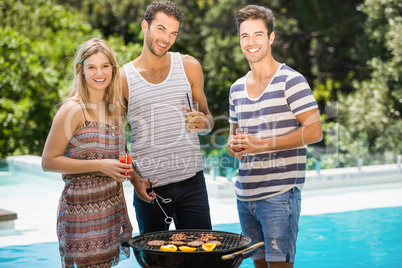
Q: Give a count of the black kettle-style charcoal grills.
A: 1